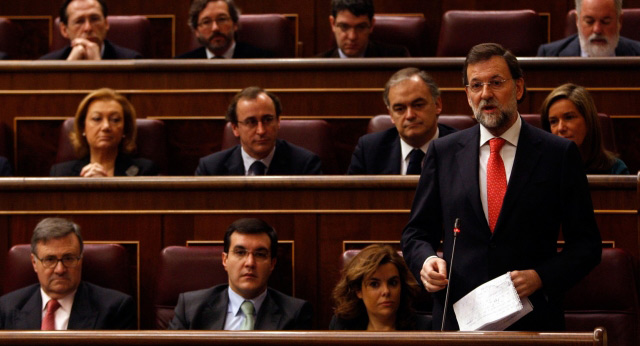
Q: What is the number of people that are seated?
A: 11